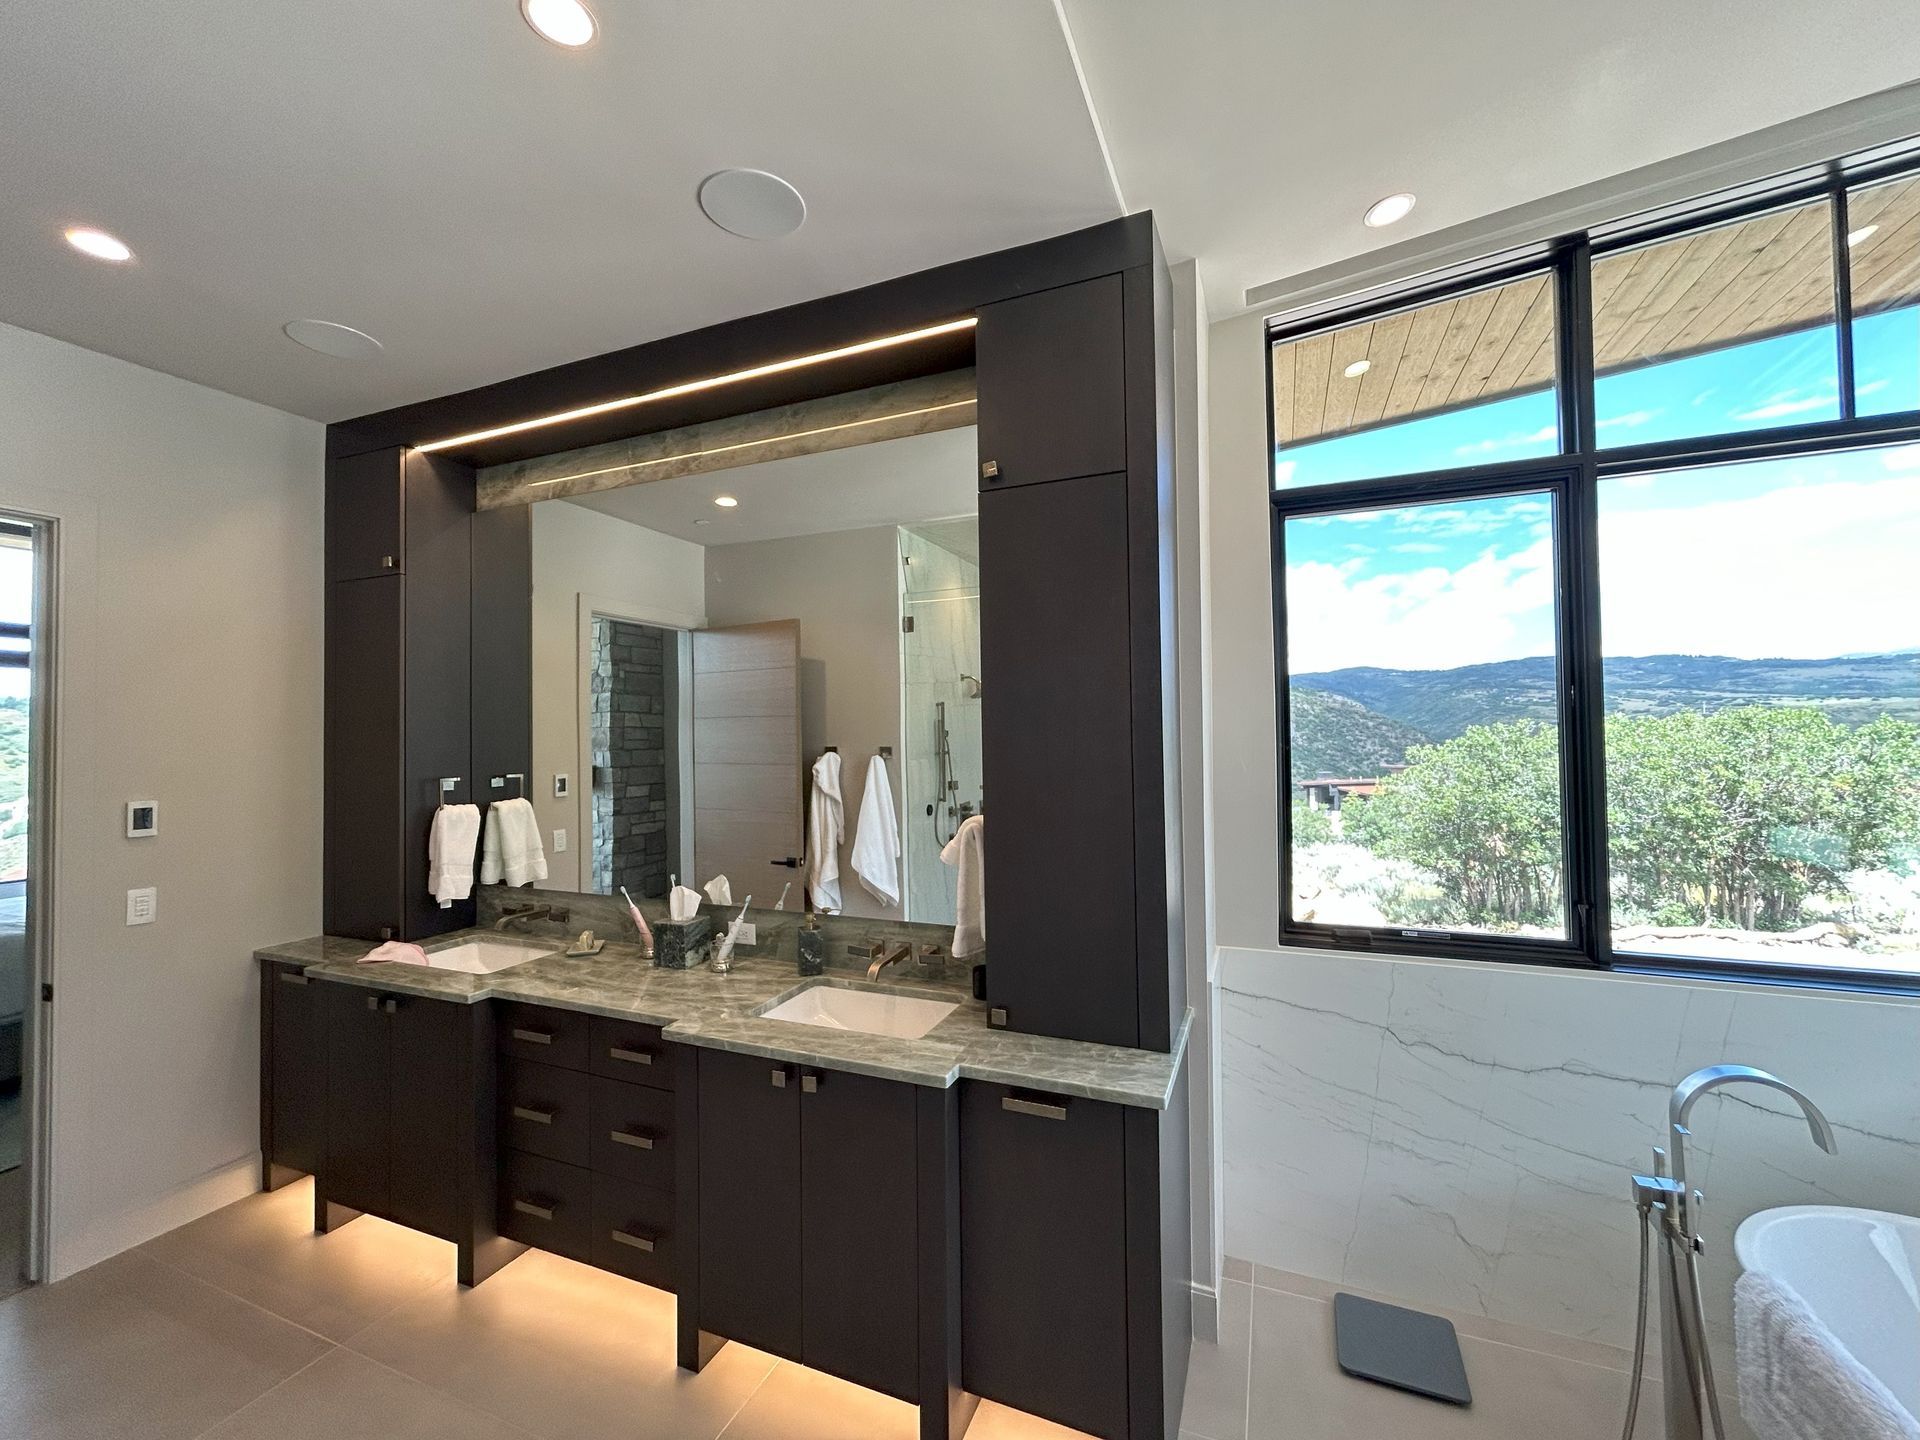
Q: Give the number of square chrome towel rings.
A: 2